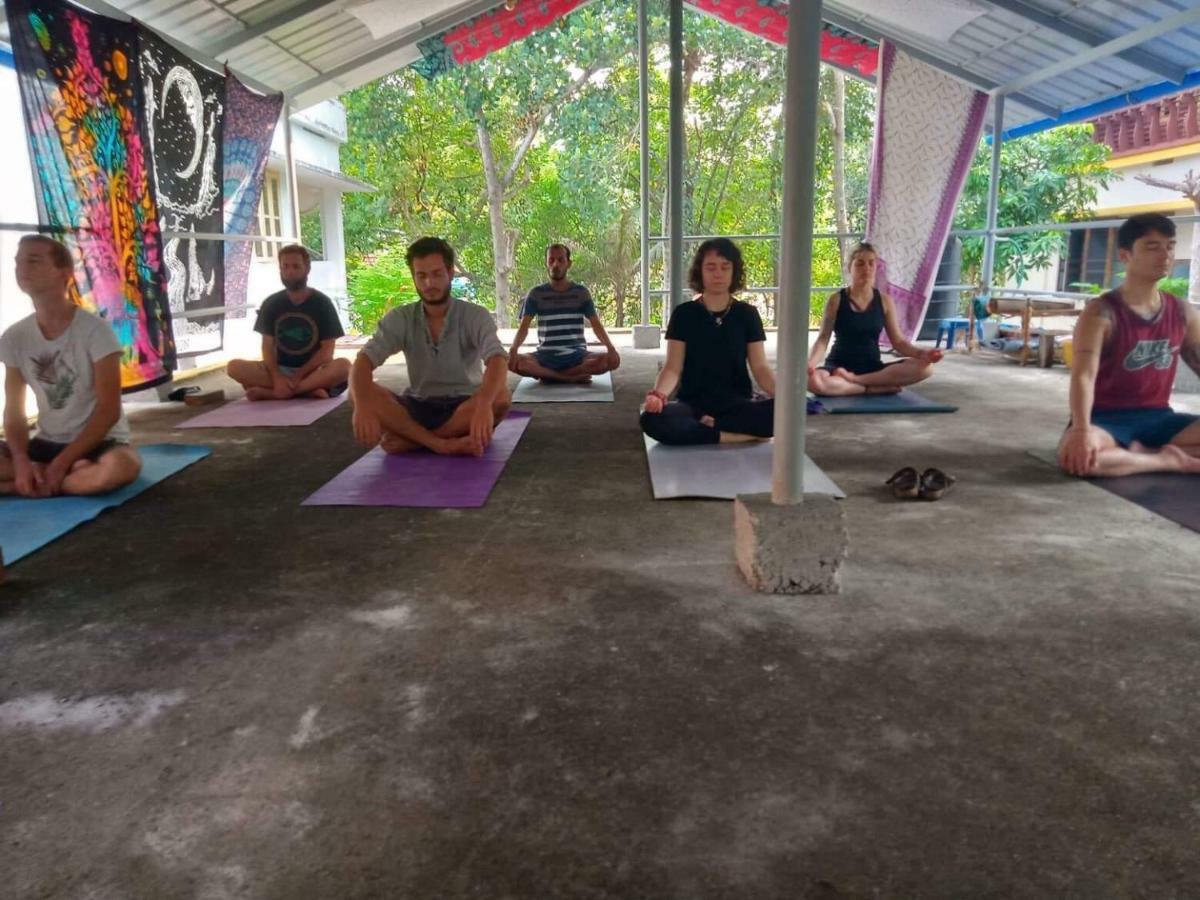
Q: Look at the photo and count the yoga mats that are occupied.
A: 7